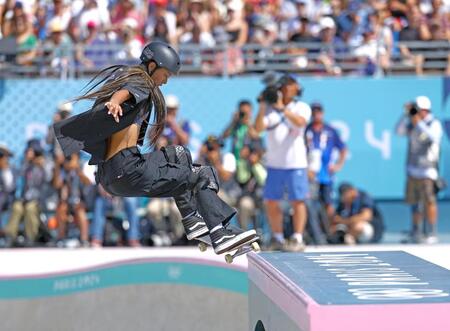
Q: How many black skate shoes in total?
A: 2